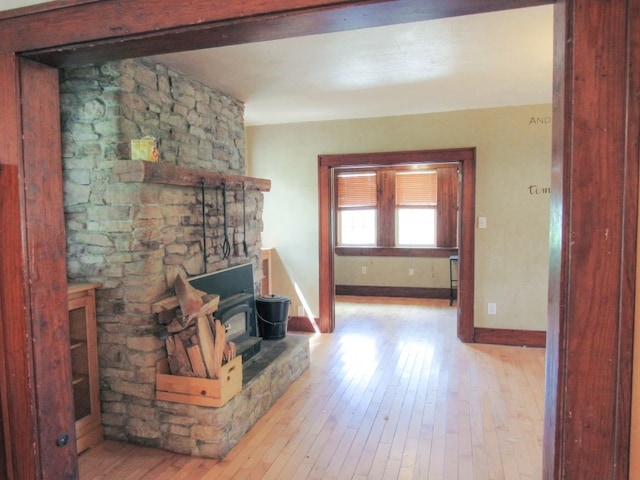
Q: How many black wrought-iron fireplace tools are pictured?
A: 3